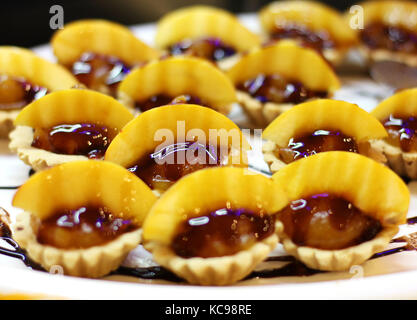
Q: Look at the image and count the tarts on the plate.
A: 14